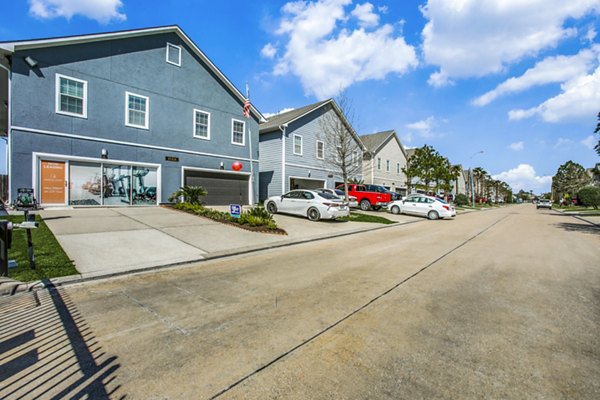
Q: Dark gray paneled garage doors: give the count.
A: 1